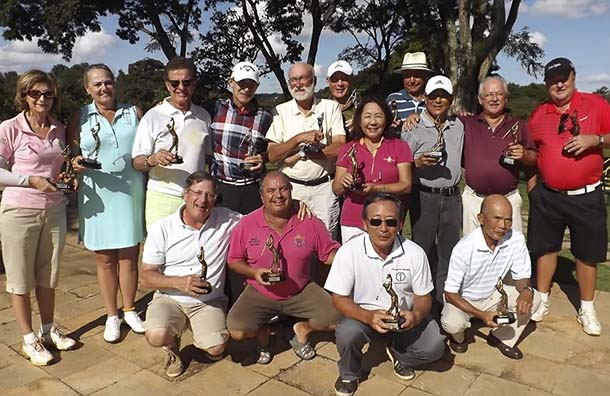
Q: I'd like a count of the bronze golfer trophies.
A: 15